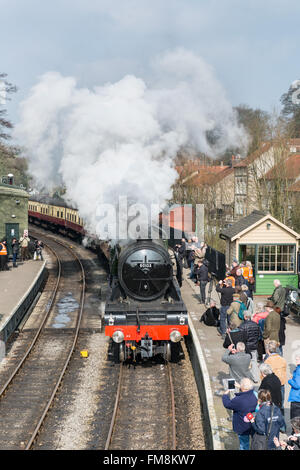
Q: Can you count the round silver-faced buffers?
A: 2